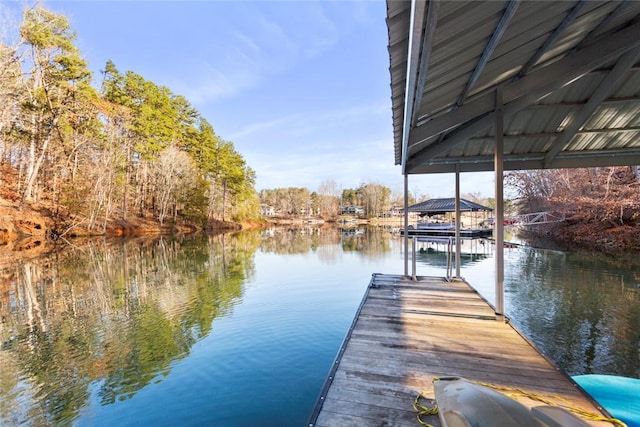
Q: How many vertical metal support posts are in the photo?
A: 3